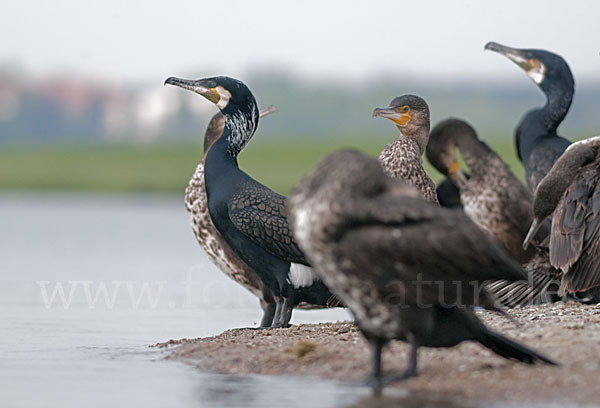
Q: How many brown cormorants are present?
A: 5